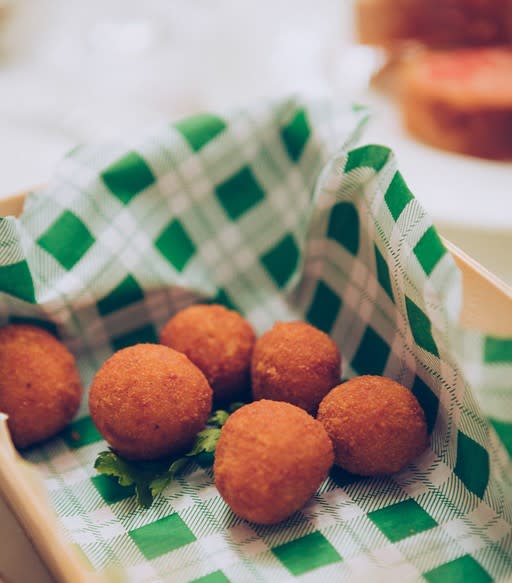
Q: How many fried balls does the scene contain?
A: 6